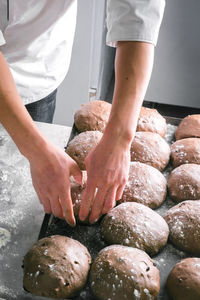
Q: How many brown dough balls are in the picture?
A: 14